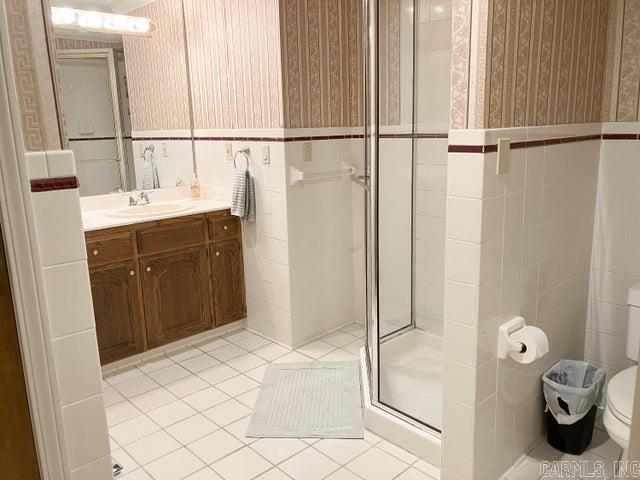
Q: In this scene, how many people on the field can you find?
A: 0